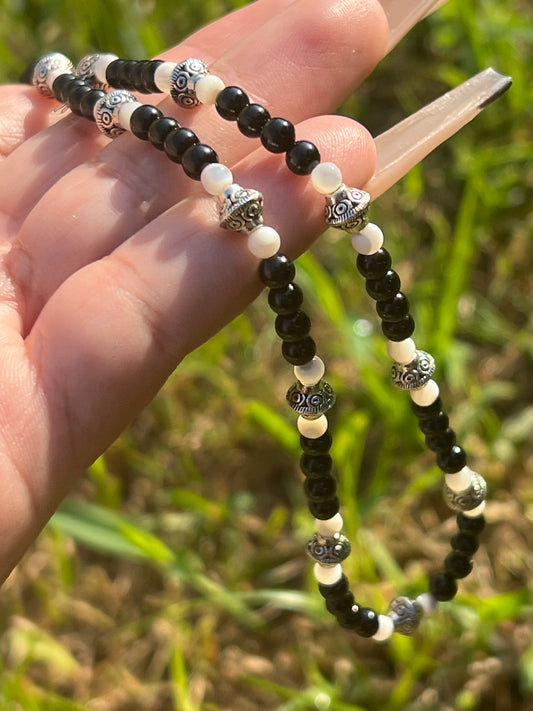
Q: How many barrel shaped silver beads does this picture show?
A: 11